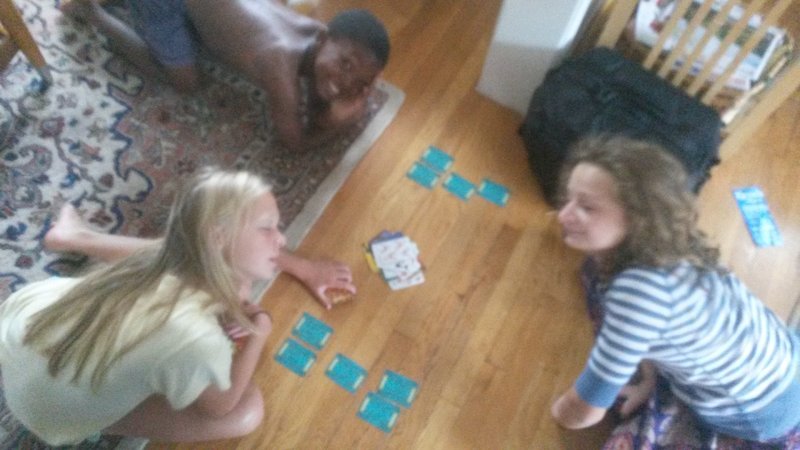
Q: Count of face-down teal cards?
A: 9